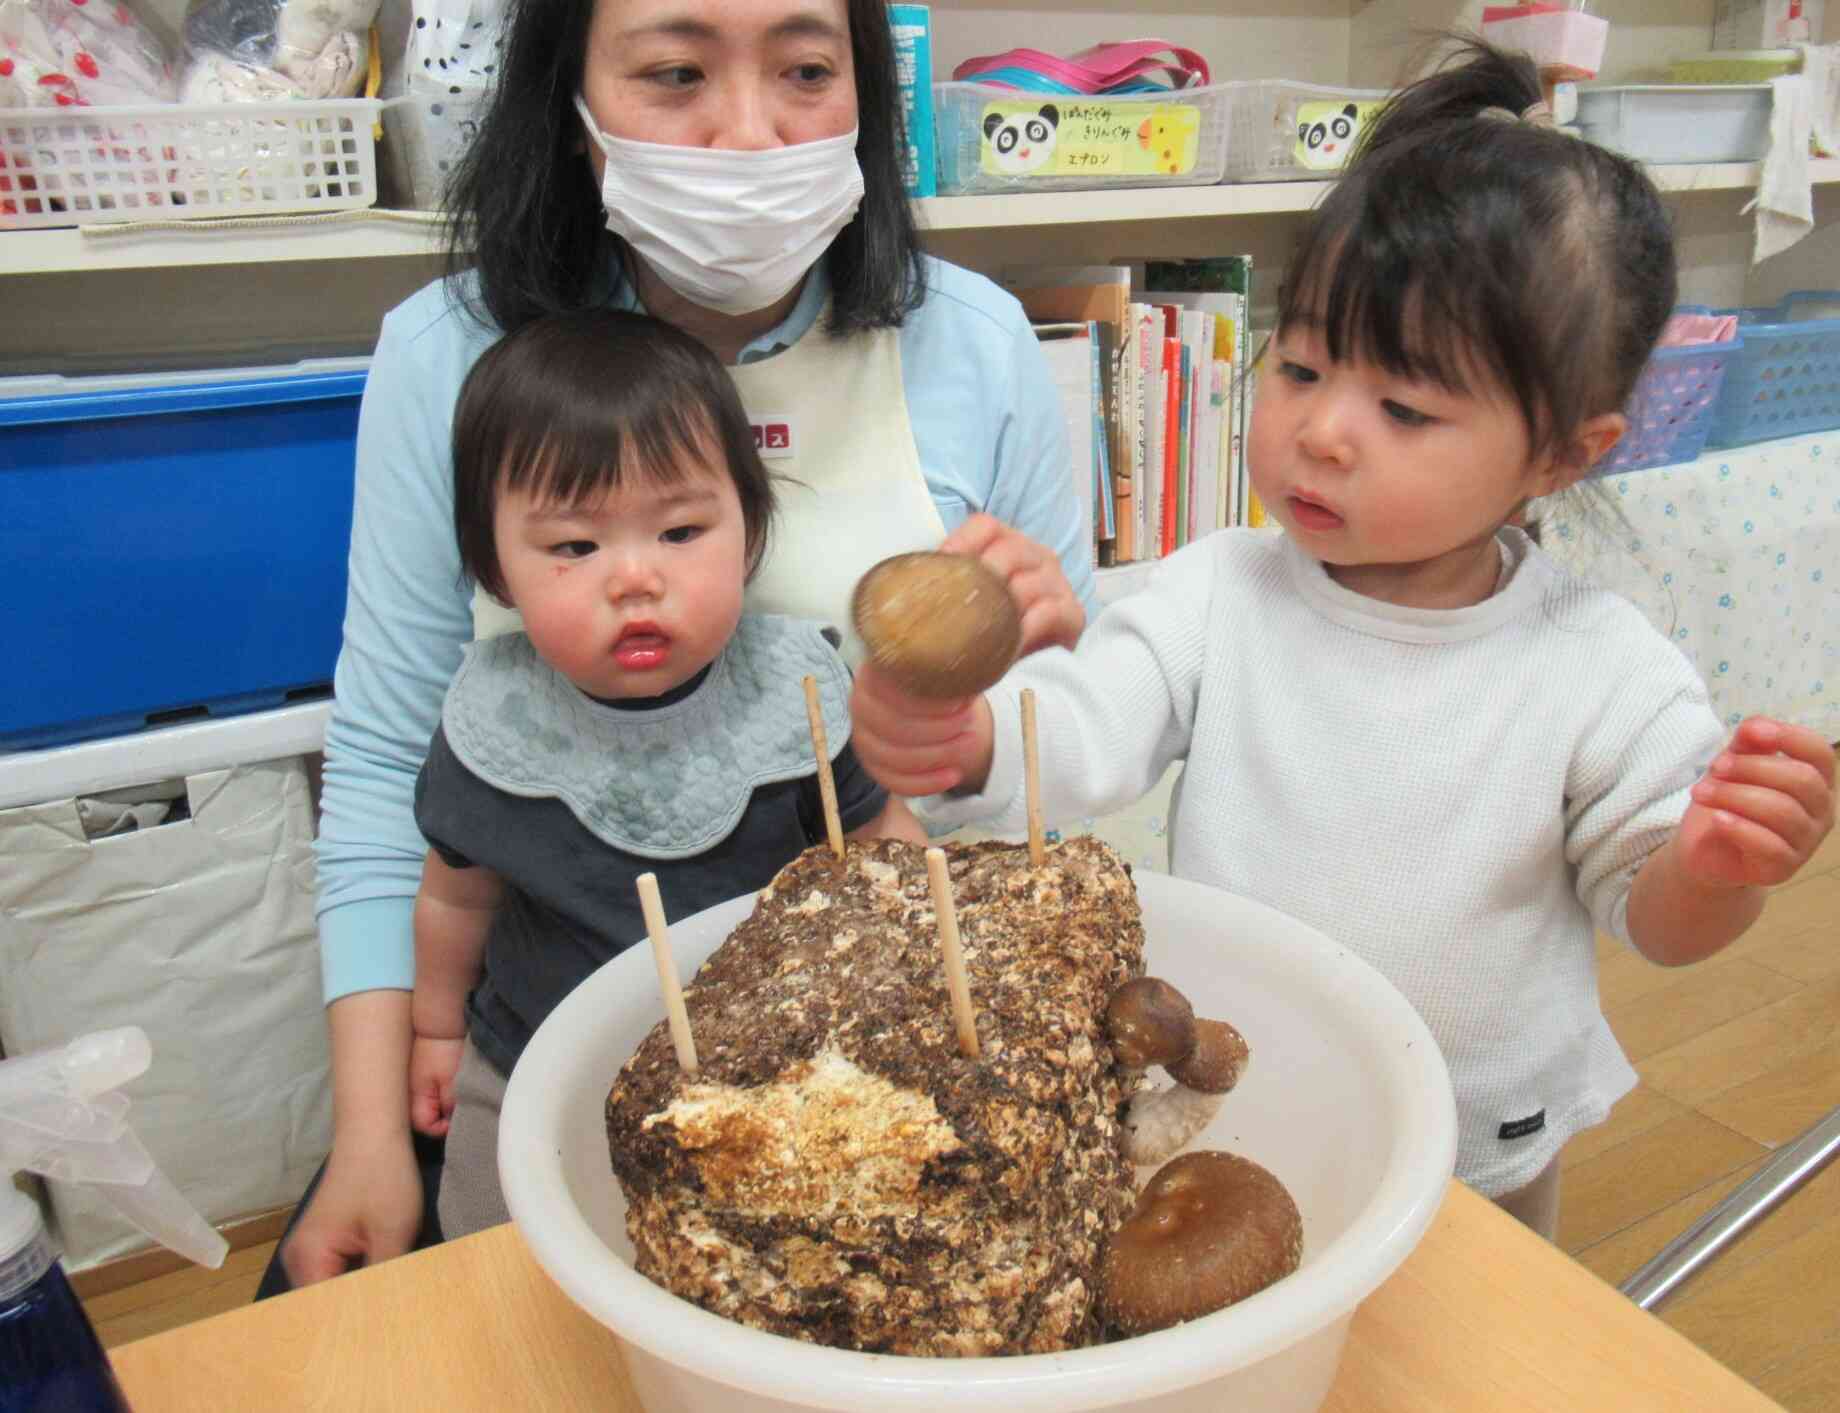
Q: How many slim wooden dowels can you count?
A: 4